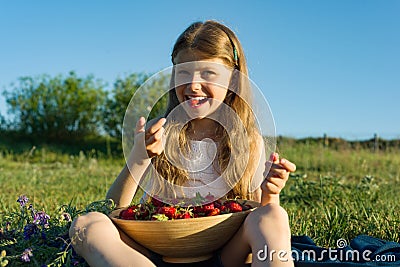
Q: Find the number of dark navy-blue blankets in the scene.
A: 1